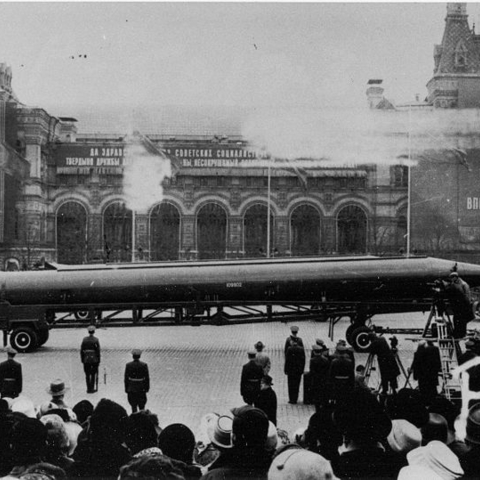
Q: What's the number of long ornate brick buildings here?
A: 1